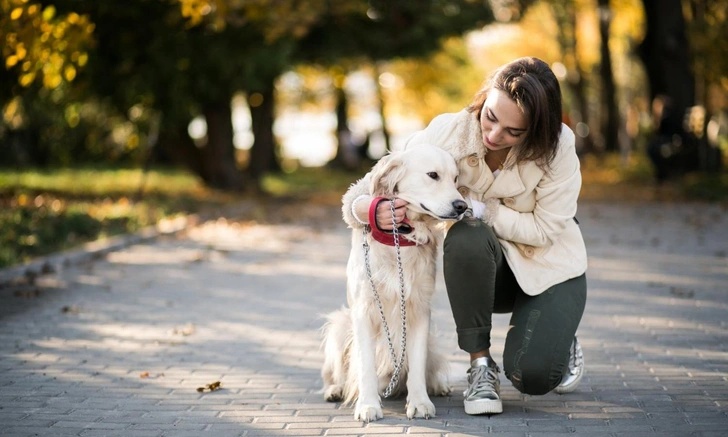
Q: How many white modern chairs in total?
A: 0